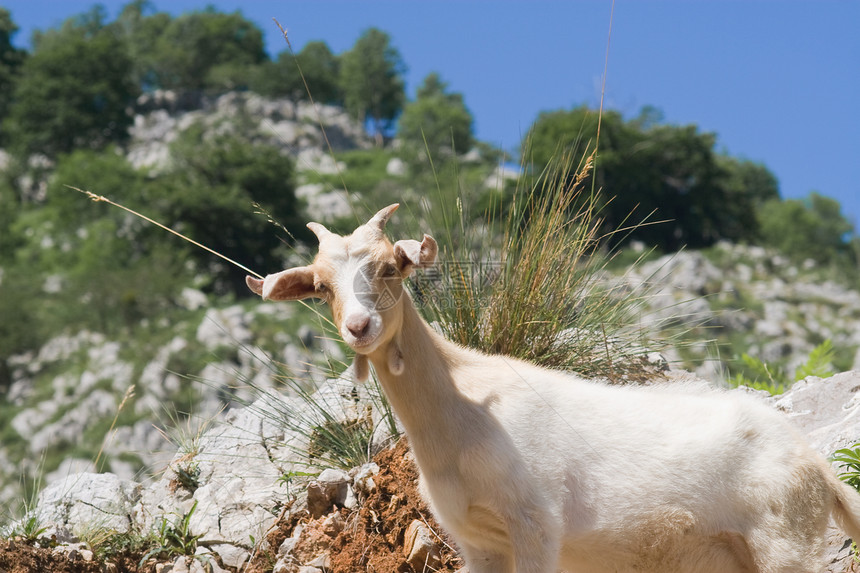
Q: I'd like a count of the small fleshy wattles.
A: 2